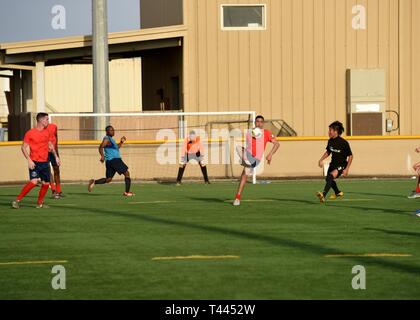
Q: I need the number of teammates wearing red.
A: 3